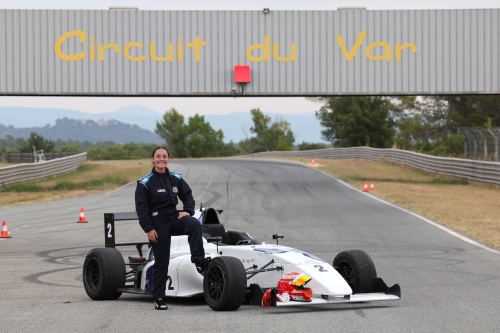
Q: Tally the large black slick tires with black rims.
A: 3